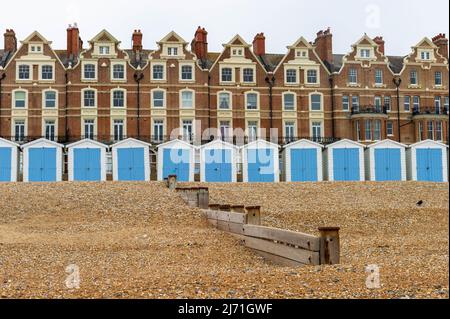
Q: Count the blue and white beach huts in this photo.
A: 11